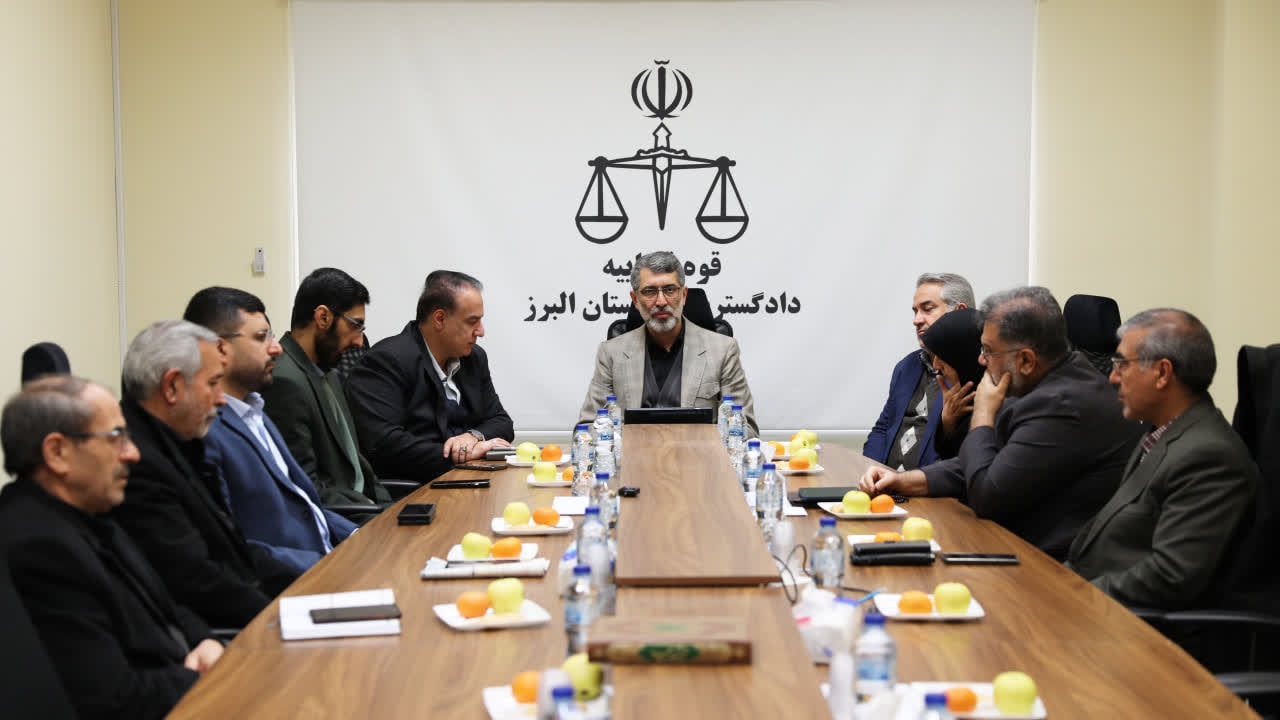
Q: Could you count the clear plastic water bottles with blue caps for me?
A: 14